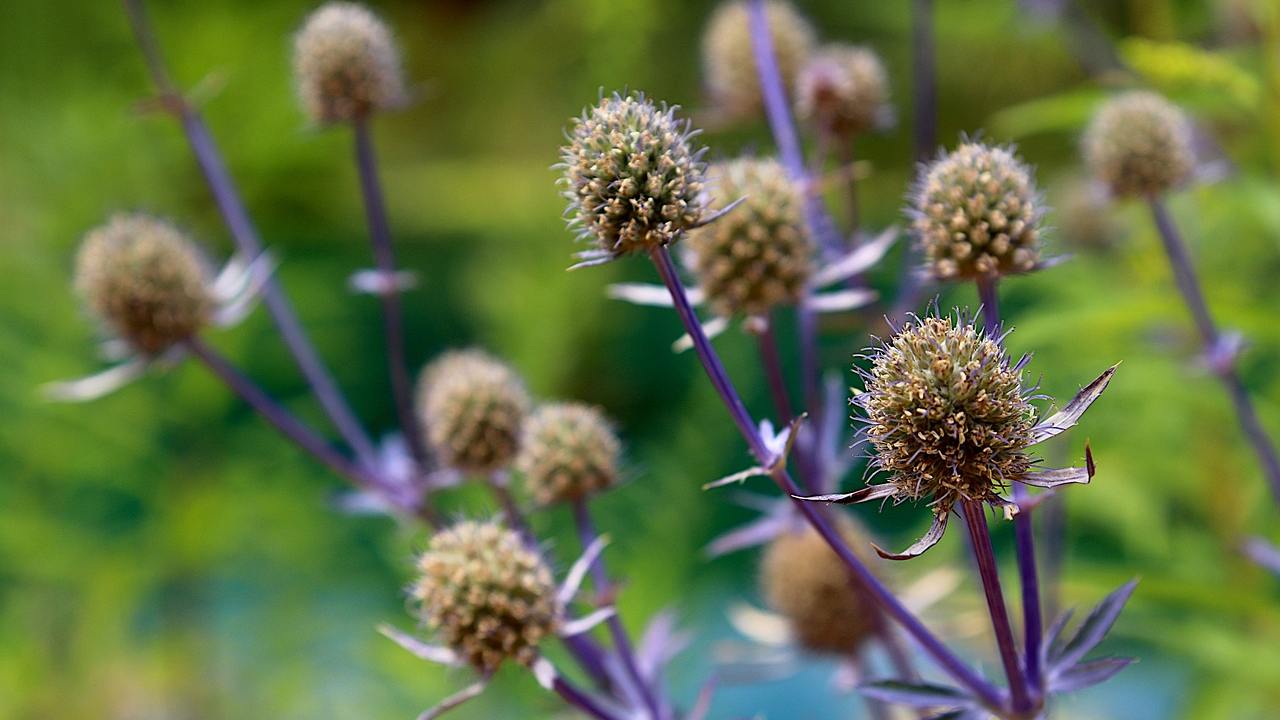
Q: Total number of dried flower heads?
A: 13